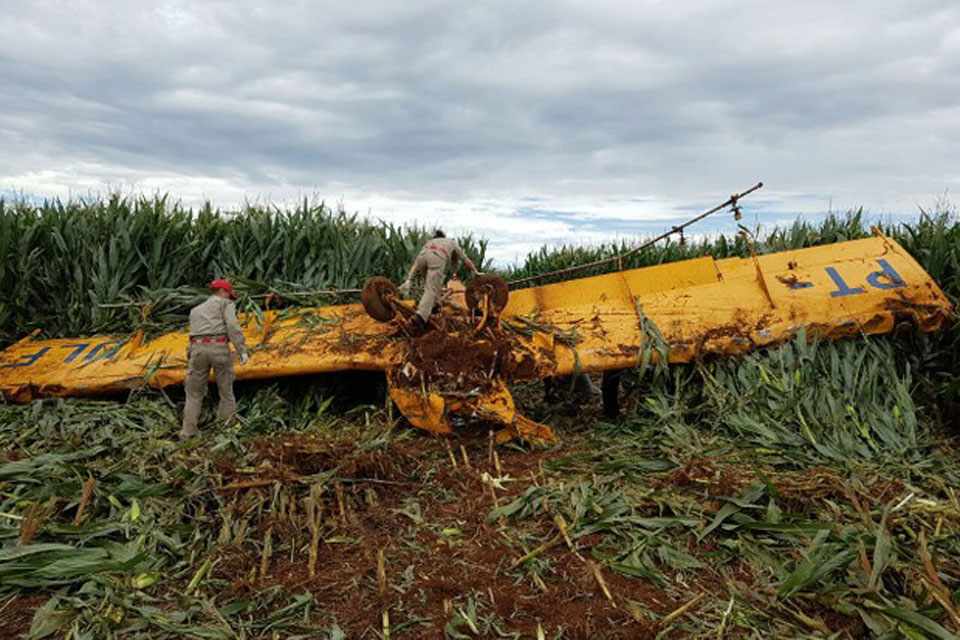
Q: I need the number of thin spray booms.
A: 1